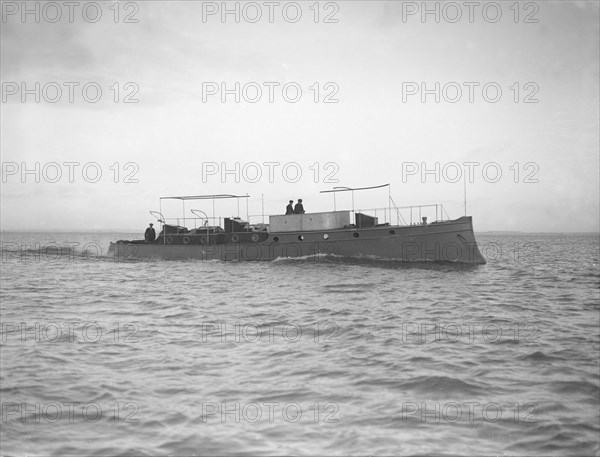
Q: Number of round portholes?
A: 10